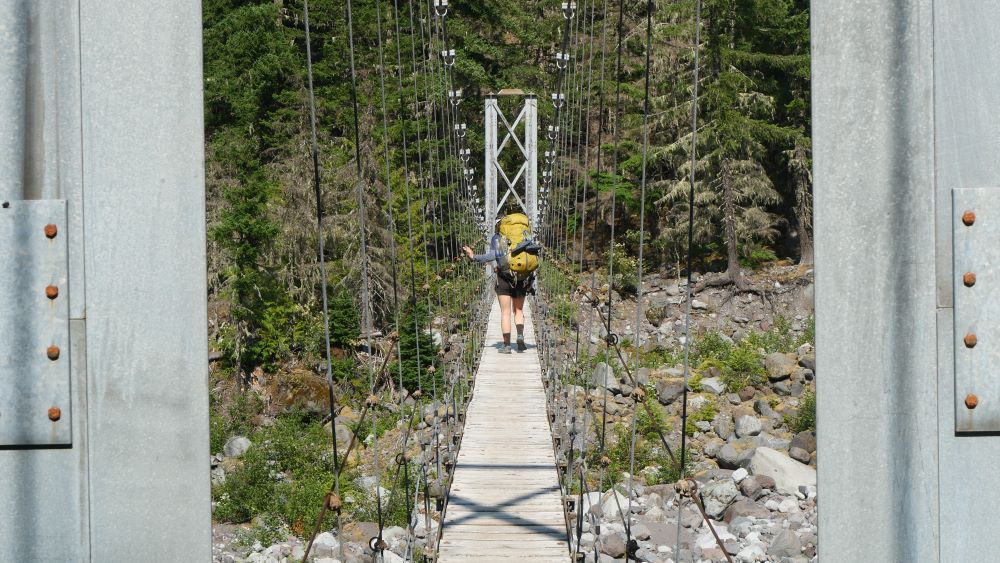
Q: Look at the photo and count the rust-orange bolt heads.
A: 8